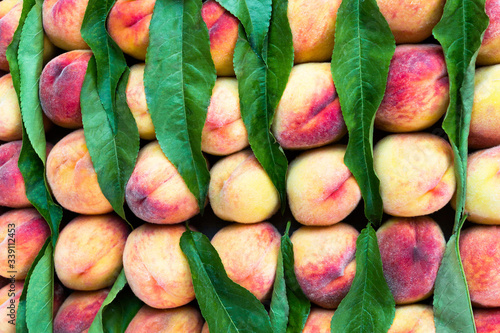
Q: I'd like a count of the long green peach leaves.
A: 14